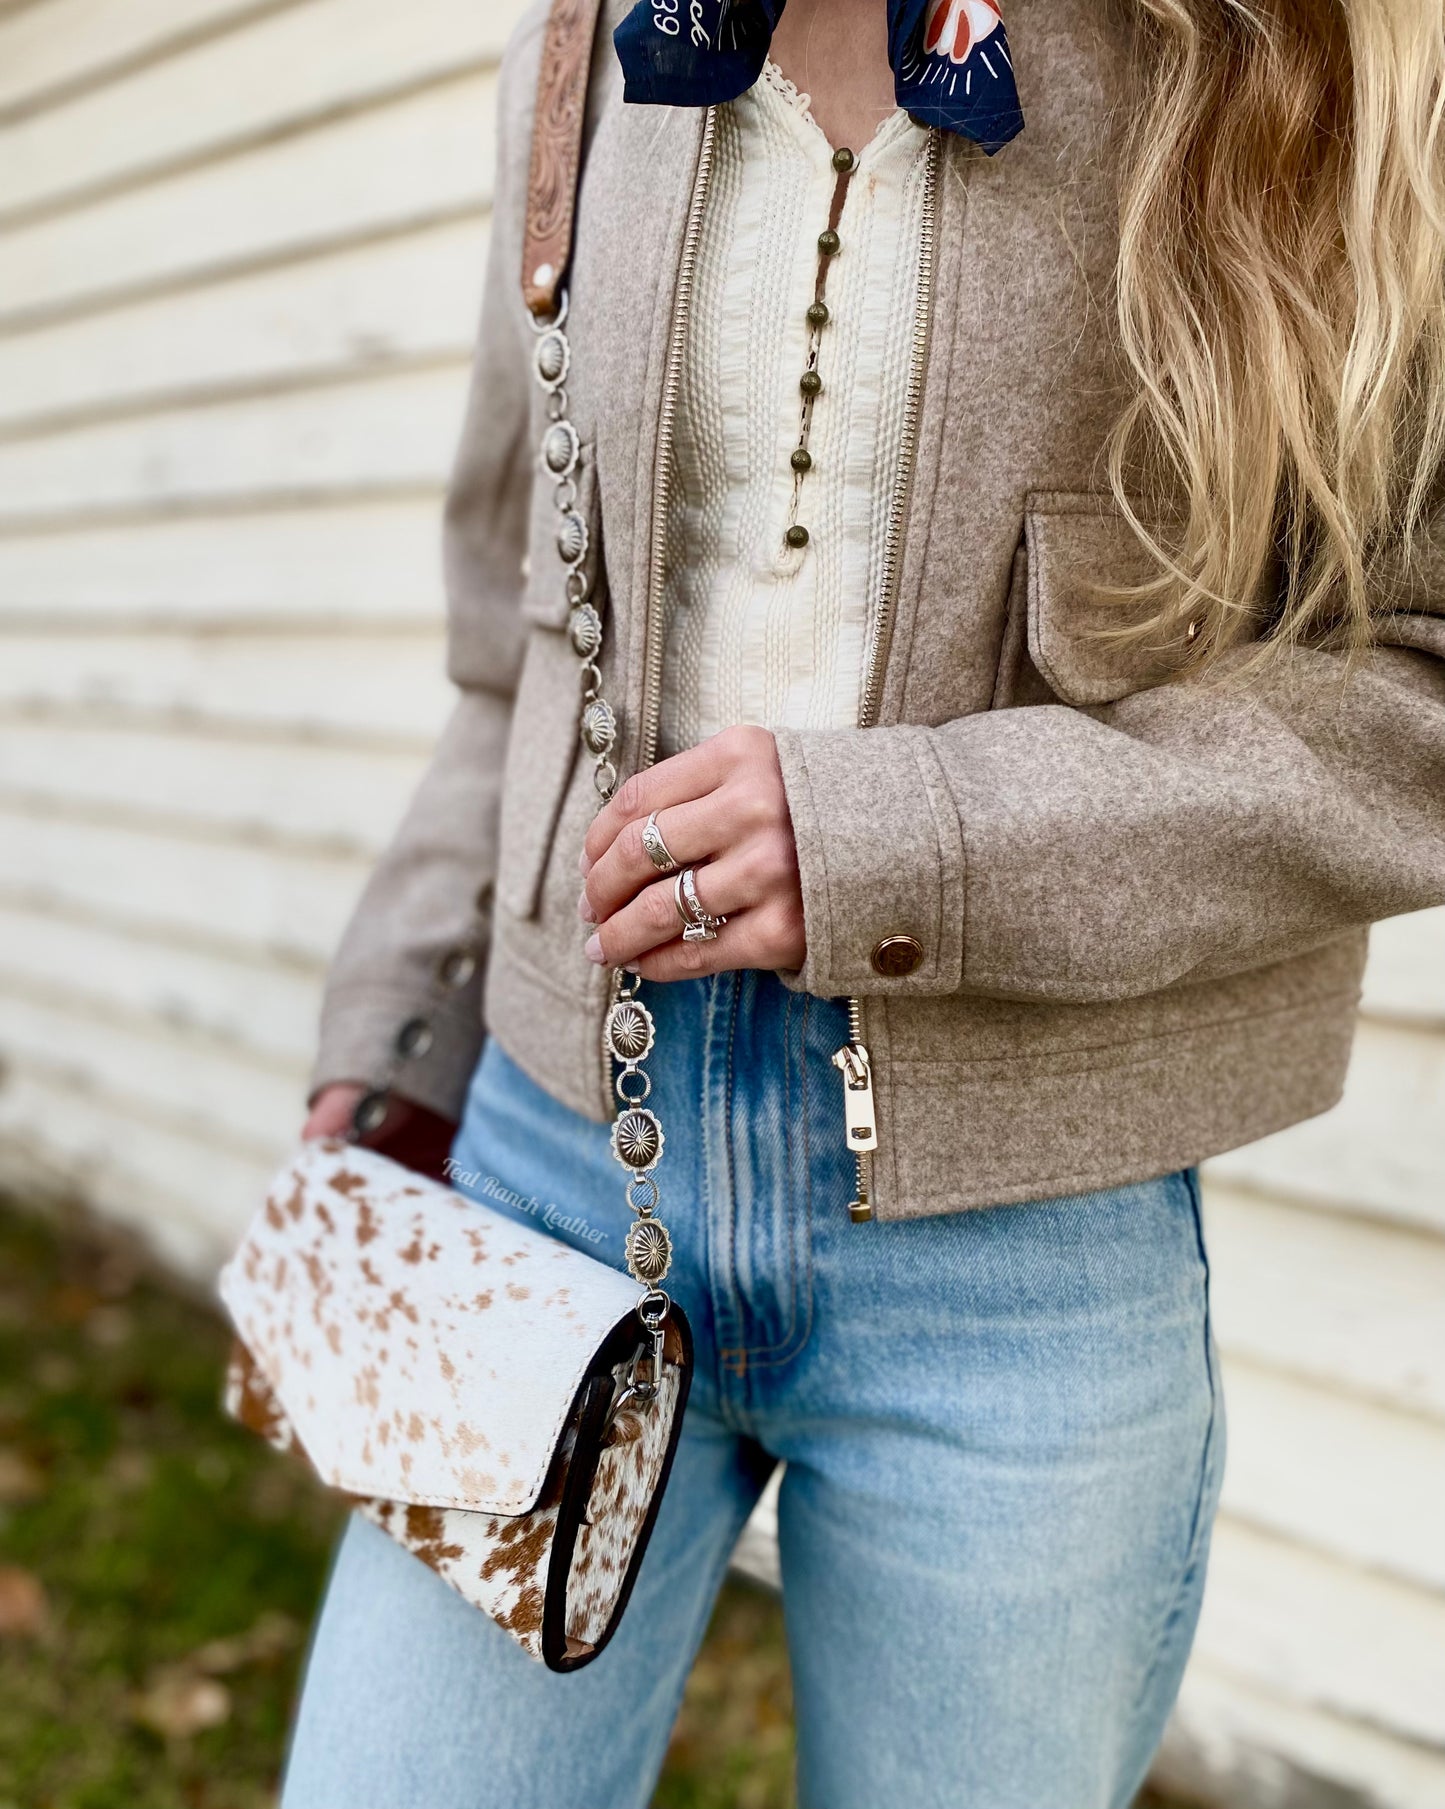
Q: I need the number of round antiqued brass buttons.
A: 6